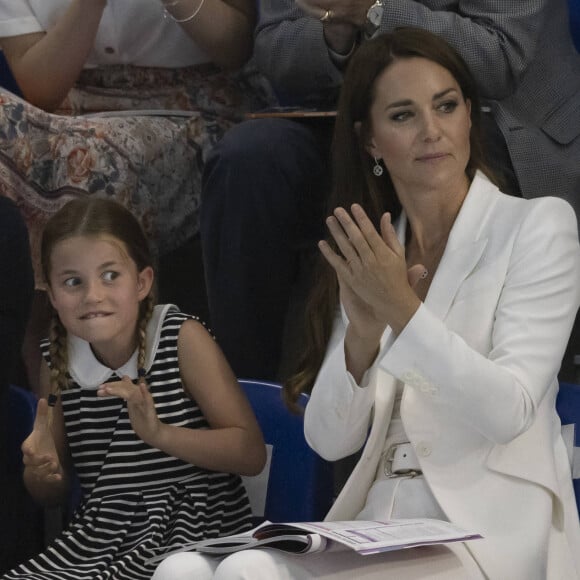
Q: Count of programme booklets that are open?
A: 1